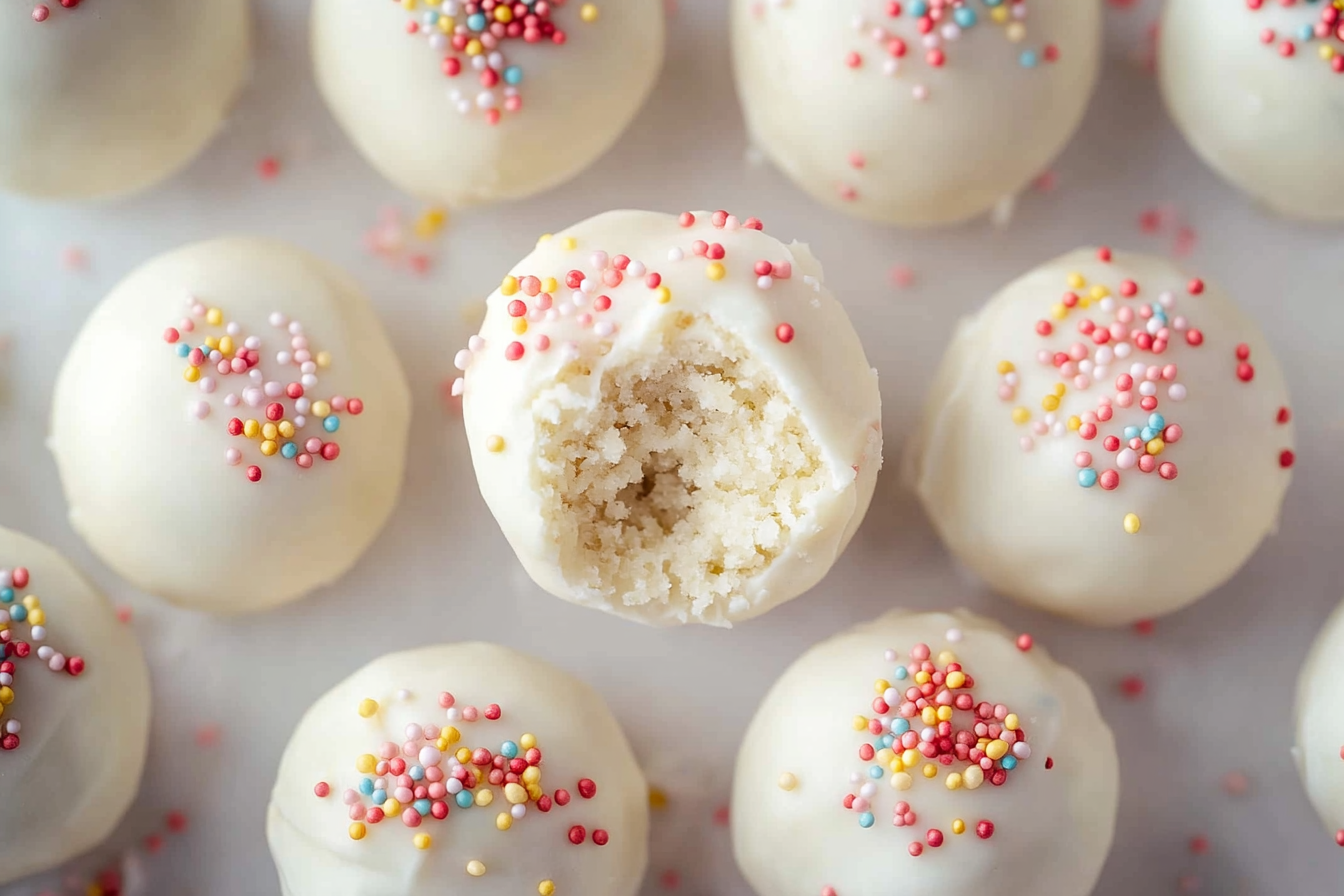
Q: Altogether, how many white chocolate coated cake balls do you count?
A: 11